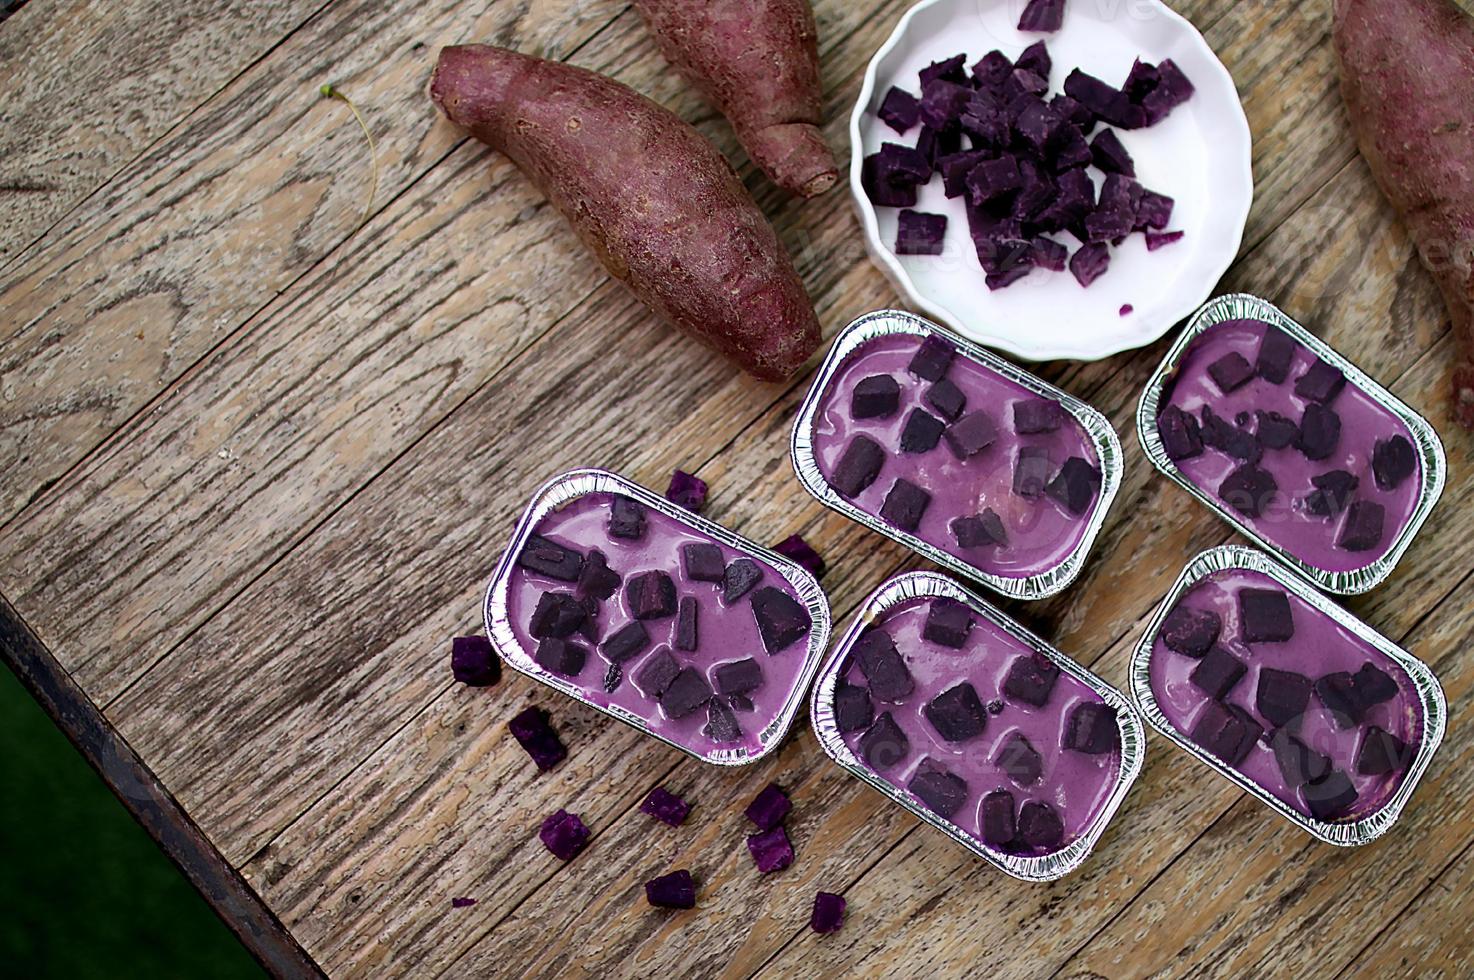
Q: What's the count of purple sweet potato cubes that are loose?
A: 10